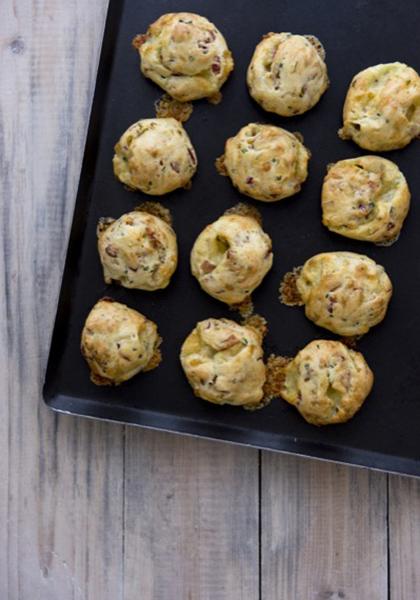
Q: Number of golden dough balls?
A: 12